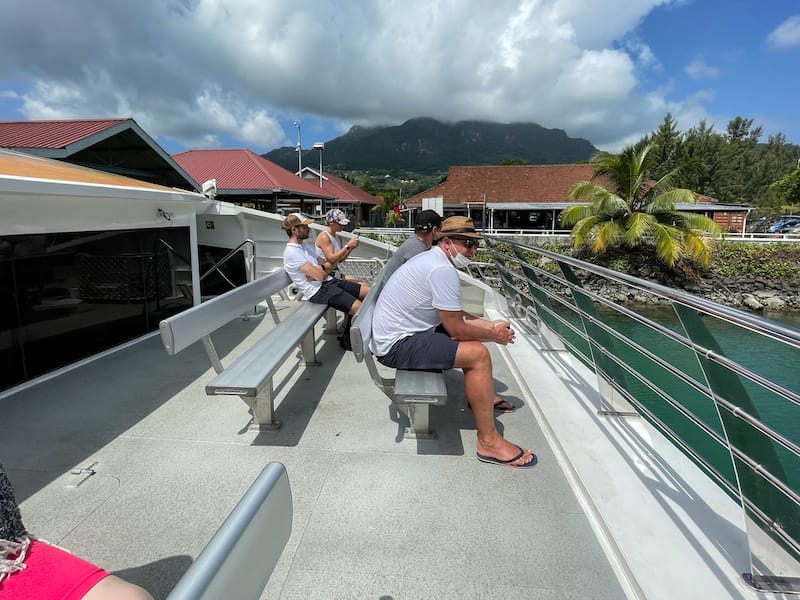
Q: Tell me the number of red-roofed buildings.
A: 4